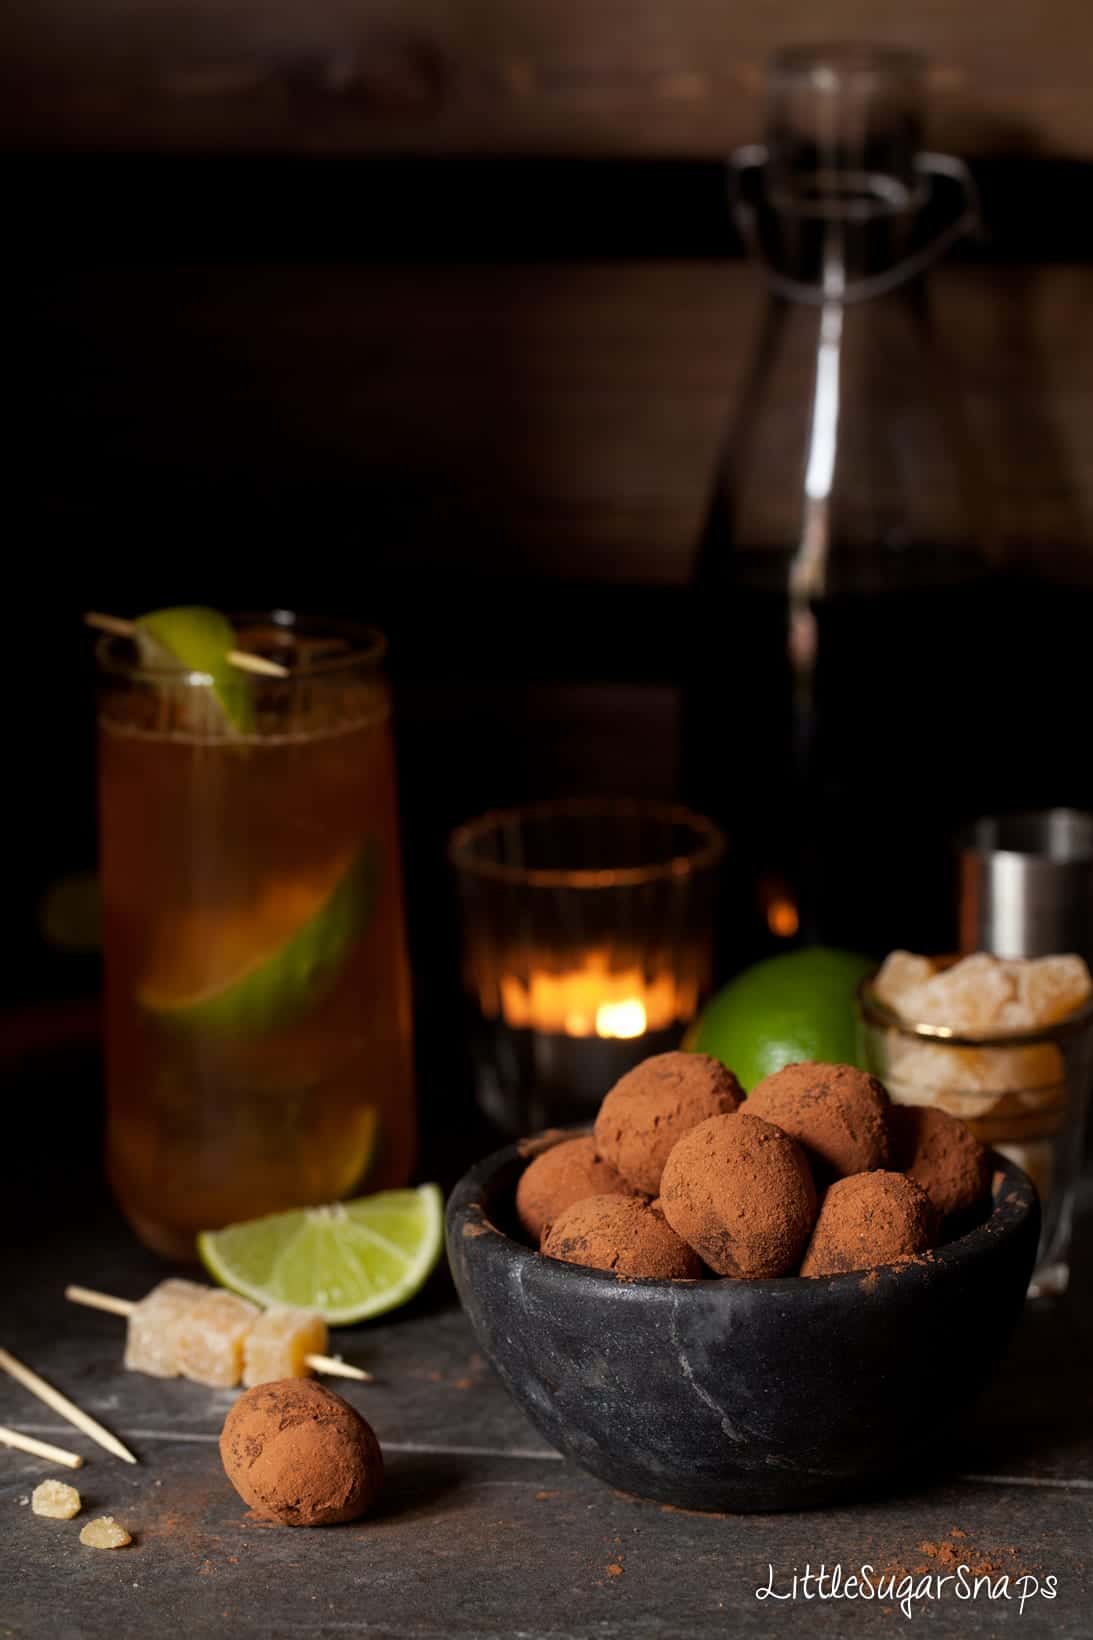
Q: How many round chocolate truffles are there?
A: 8